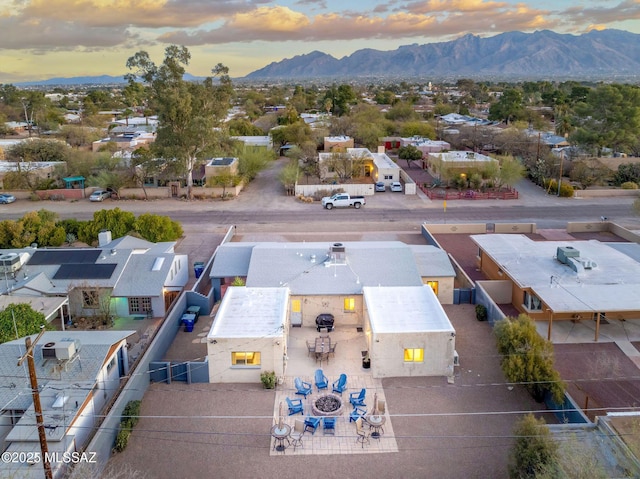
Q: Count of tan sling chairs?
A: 4